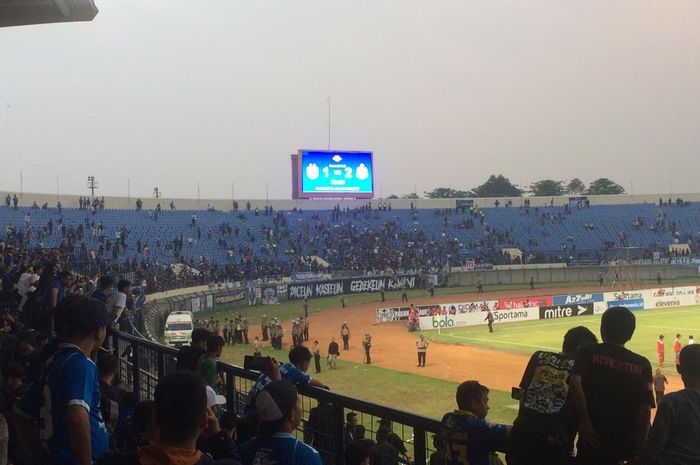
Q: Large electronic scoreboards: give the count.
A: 1